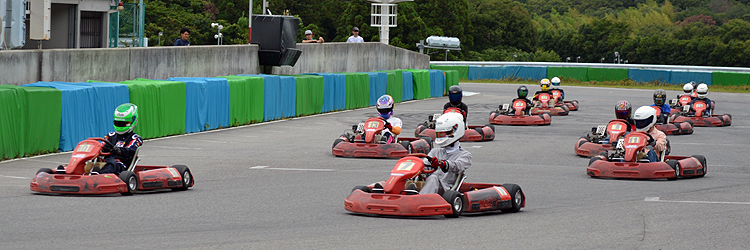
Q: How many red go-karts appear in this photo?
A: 13